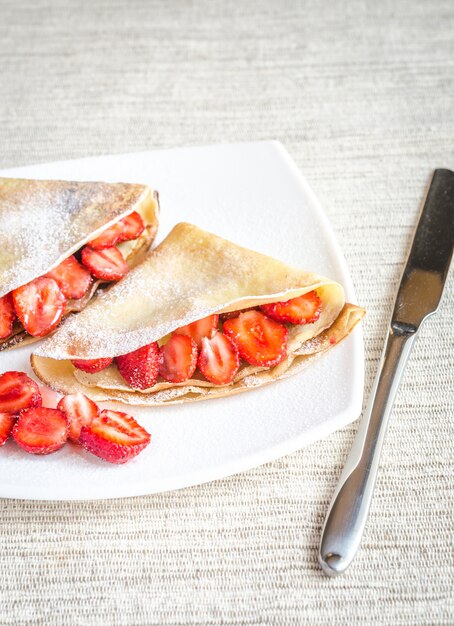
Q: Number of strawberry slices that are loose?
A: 5